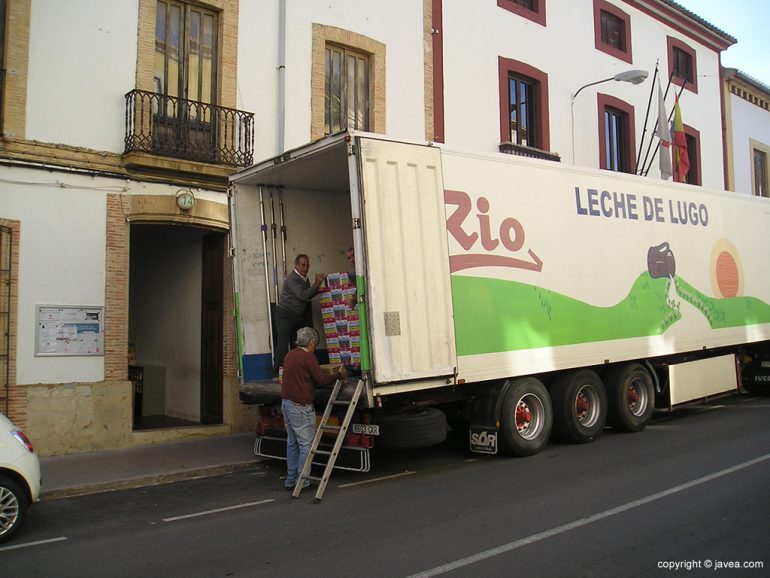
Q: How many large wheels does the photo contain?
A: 3